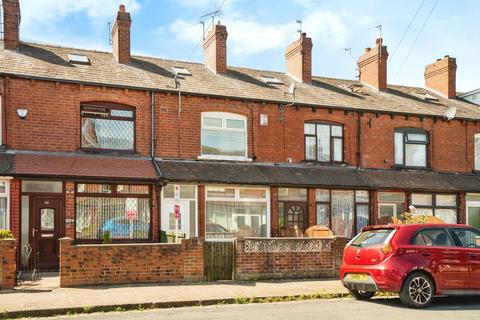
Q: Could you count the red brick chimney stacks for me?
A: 6